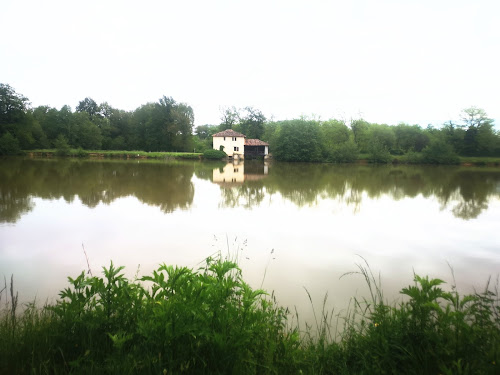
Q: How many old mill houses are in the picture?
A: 1